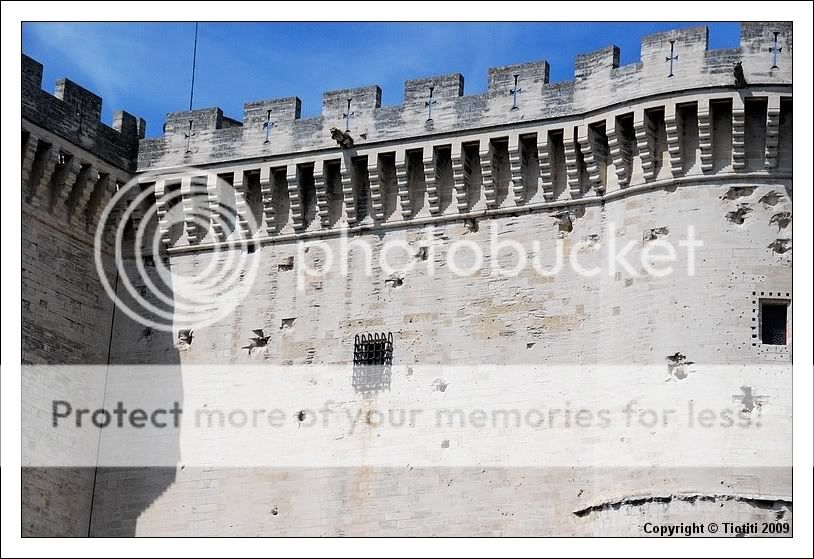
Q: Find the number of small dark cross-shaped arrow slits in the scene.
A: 7